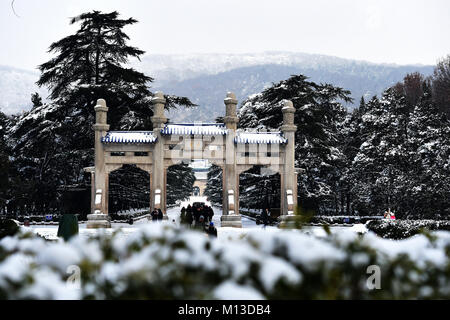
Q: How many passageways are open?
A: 3